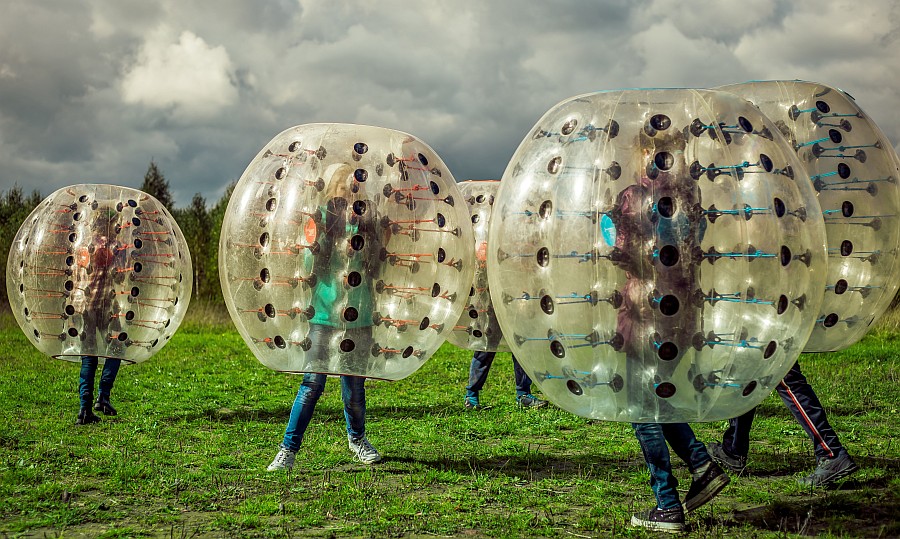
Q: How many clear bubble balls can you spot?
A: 5